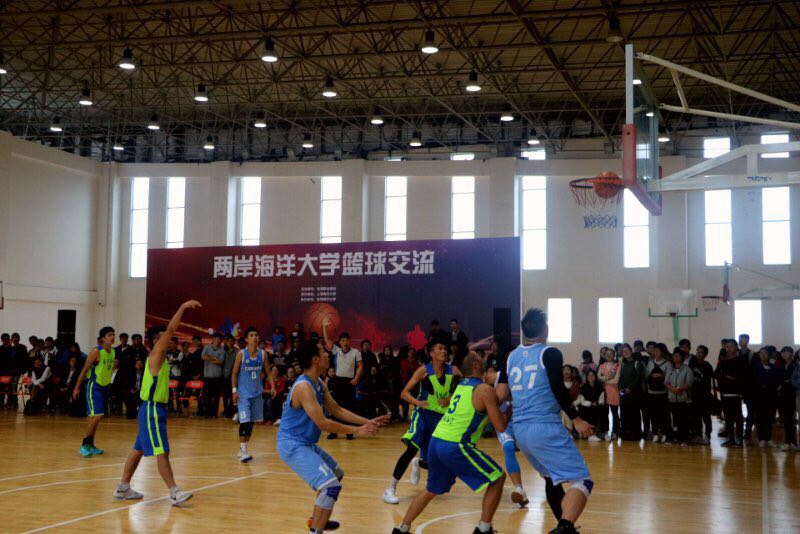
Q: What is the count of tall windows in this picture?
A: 10